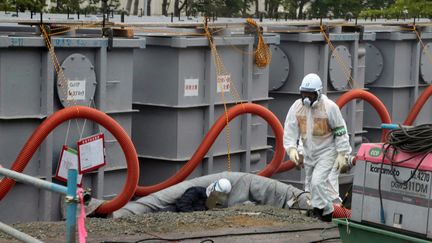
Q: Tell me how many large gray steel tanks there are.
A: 4